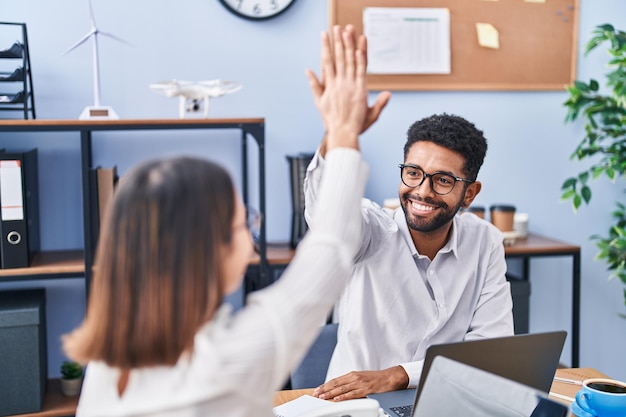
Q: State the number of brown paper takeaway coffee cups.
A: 2